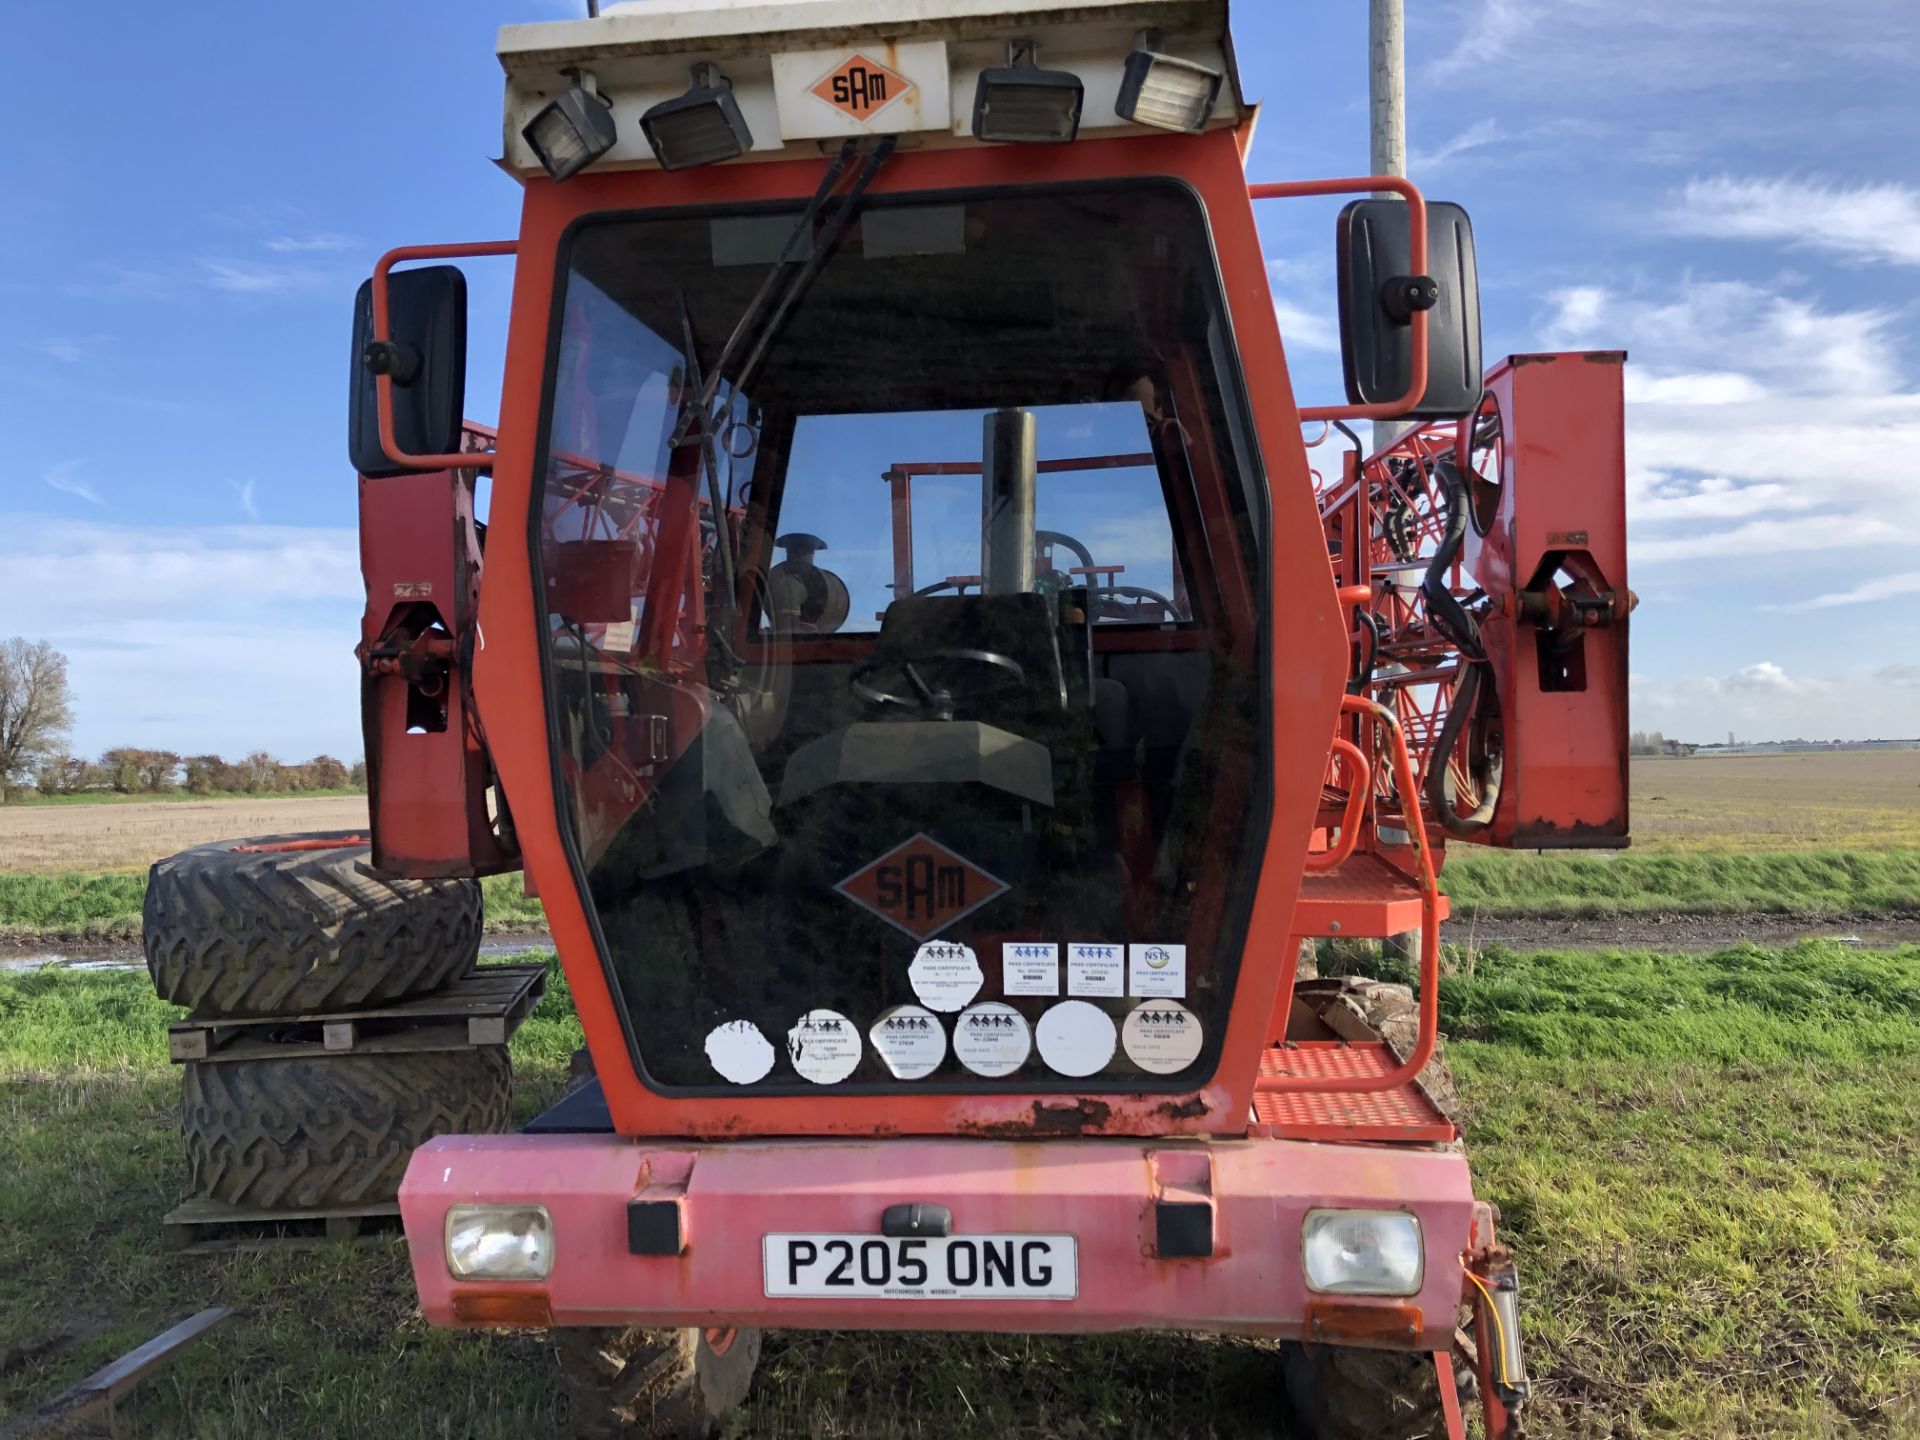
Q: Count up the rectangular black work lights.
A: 4